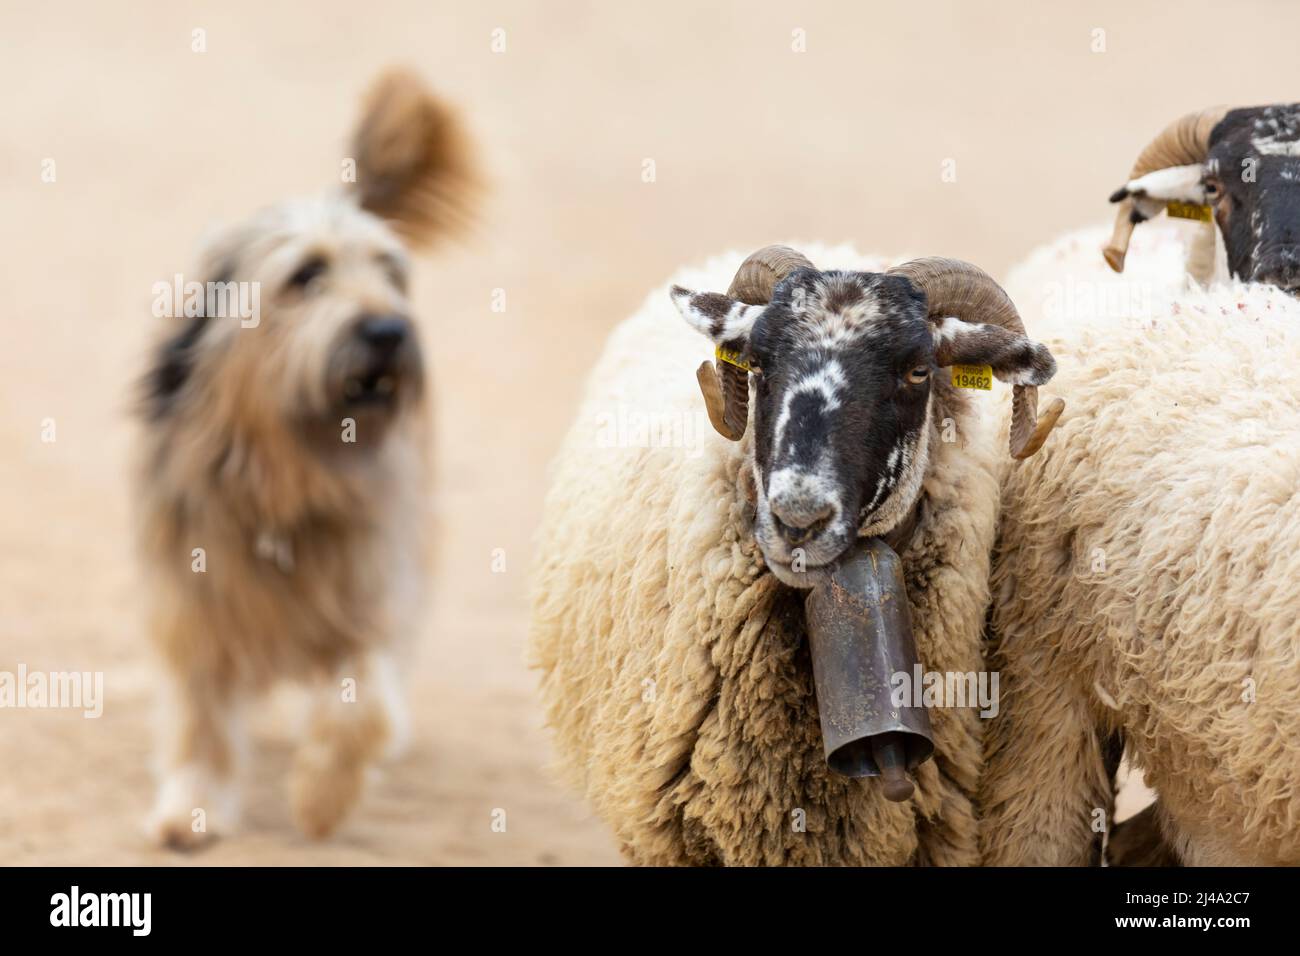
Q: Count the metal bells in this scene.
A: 1